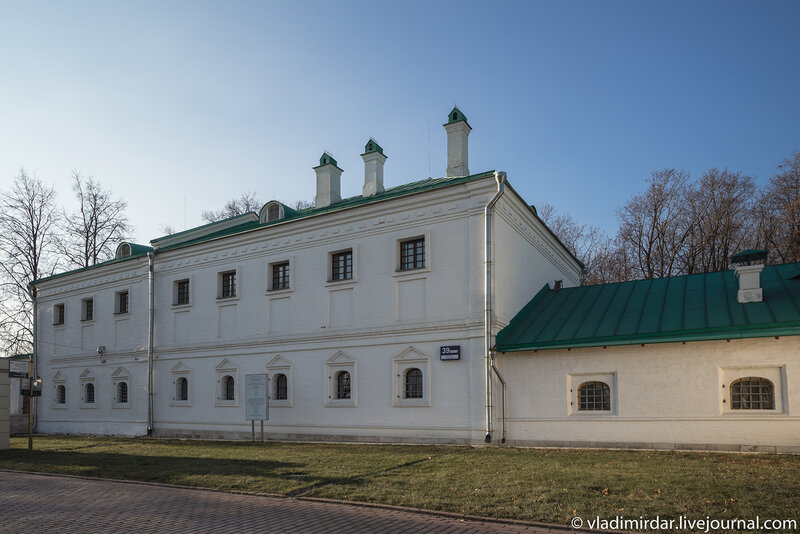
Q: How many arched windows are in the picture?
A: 12